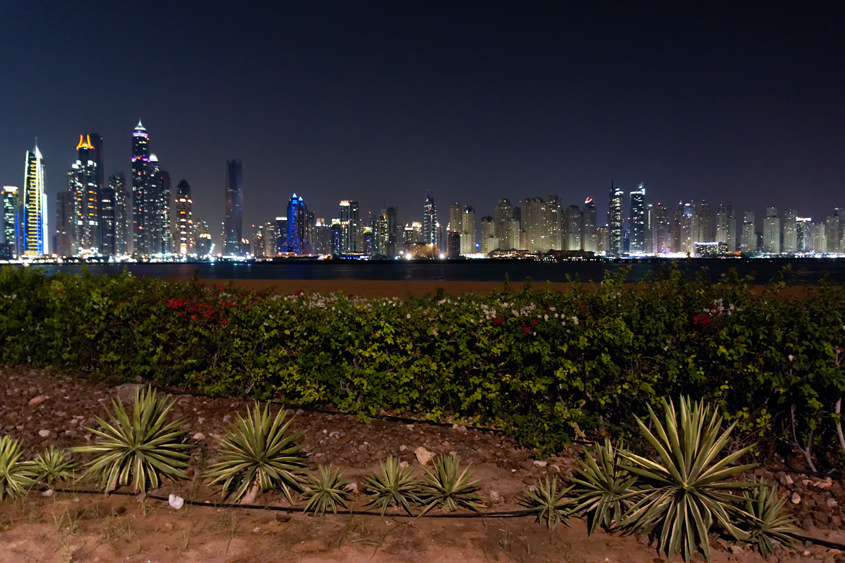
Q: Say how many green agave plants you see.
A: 11